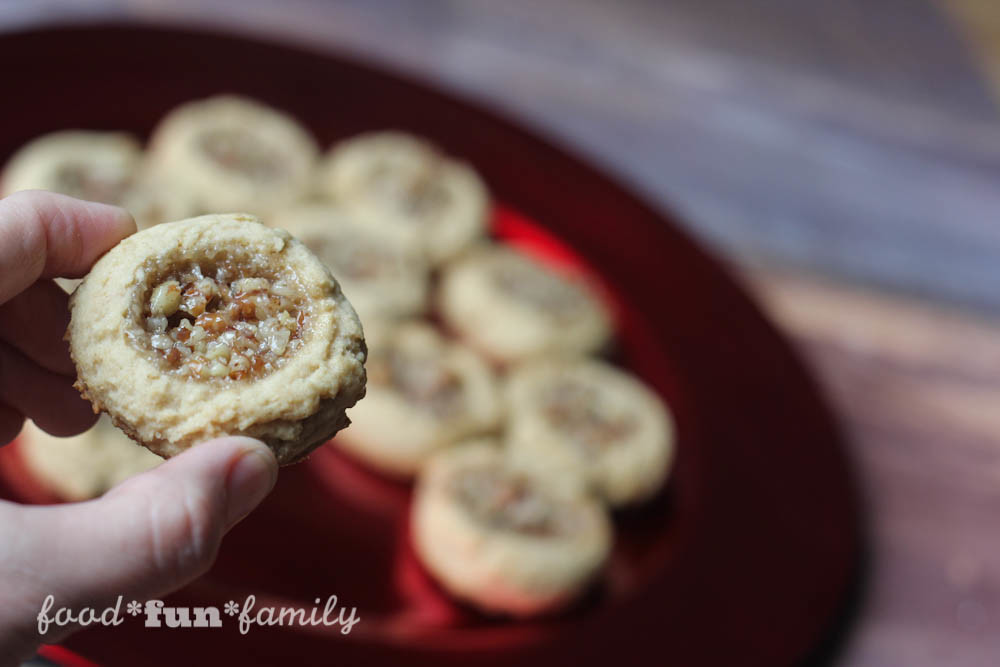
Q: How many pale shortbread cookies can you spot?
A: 10